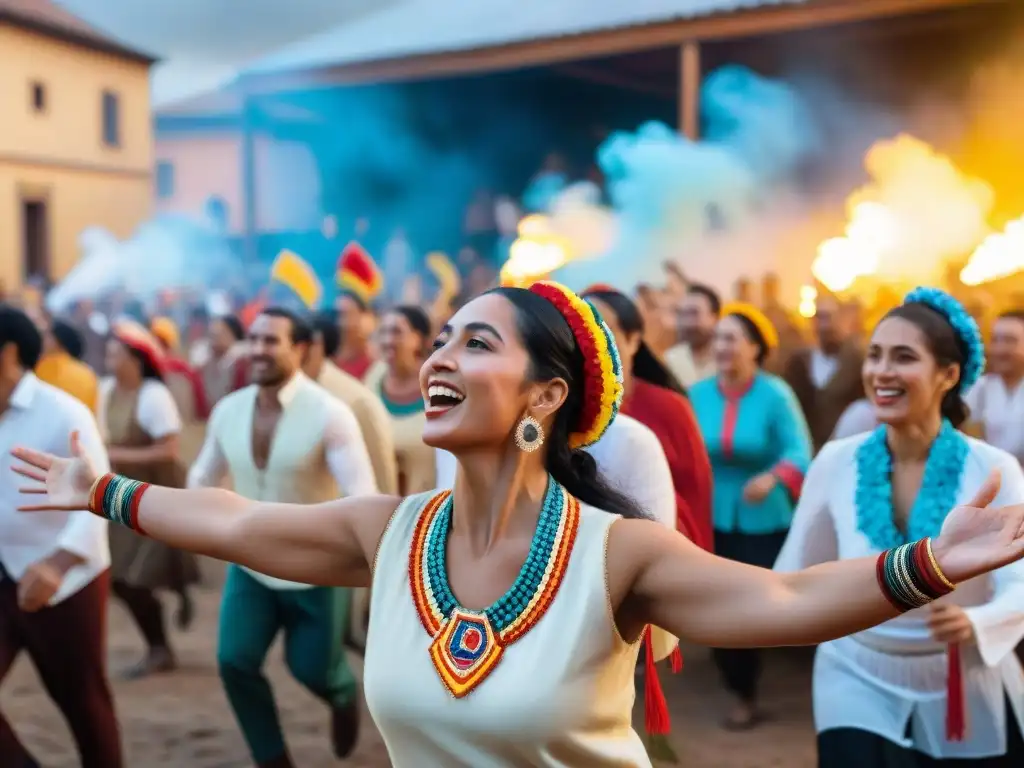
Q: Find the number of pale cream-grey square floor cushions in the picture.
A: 0